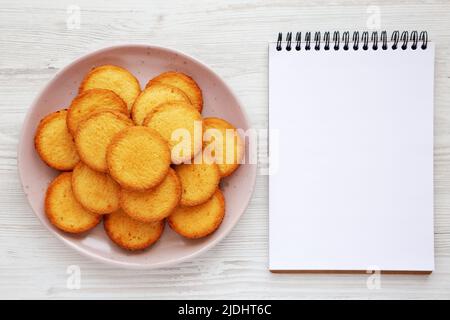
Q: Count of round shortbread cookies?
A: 15